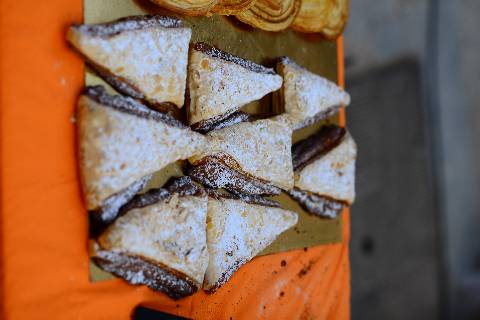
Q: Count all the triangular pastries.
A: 8